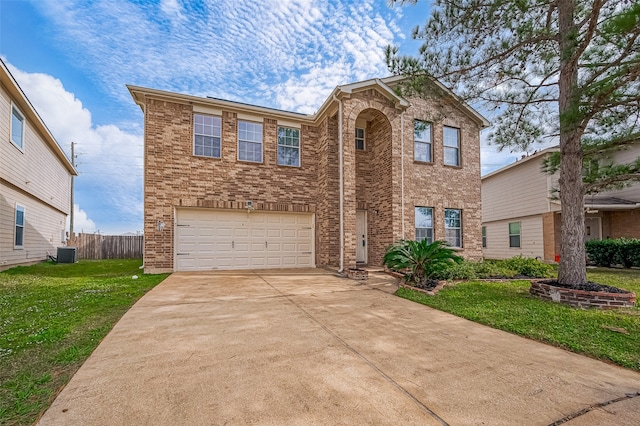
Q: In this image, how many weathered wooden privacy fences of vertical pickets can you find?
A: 1